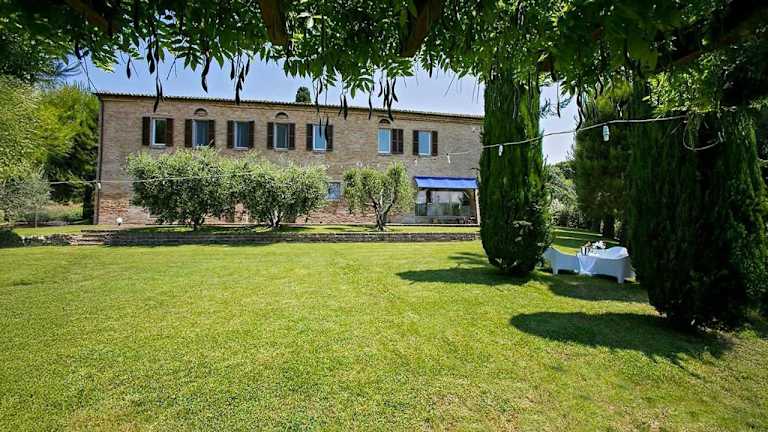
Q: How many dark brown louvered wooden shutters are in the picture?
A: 14